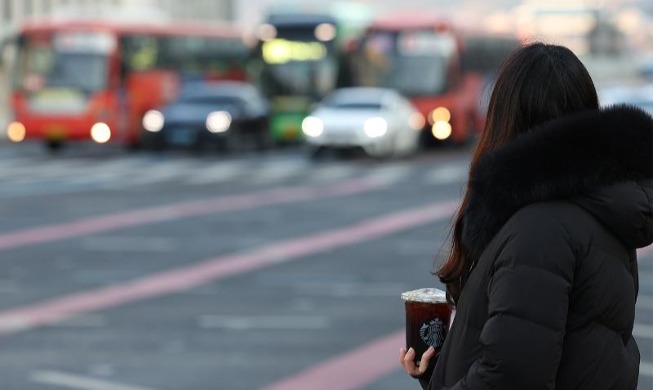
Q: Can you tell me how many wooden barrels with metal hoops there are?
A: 0